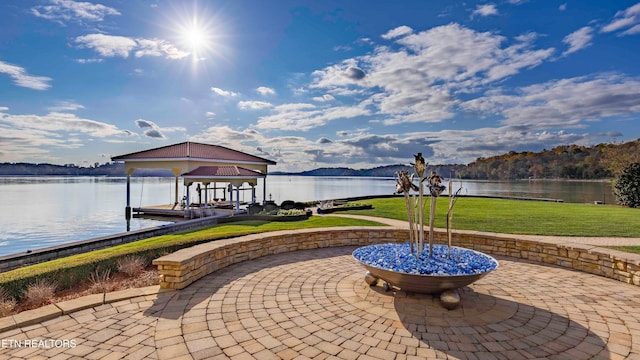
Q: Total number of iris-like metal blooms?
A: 3